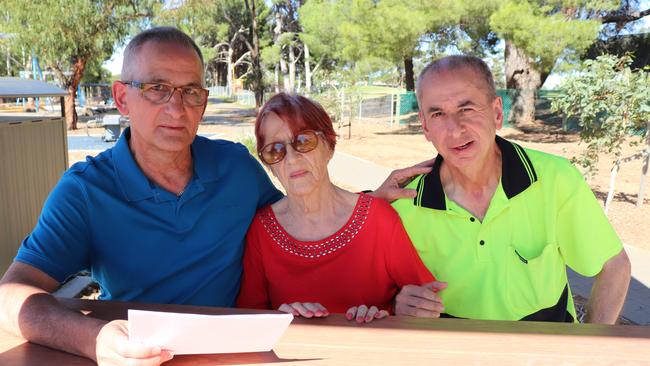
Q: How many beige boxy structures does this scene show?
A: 1